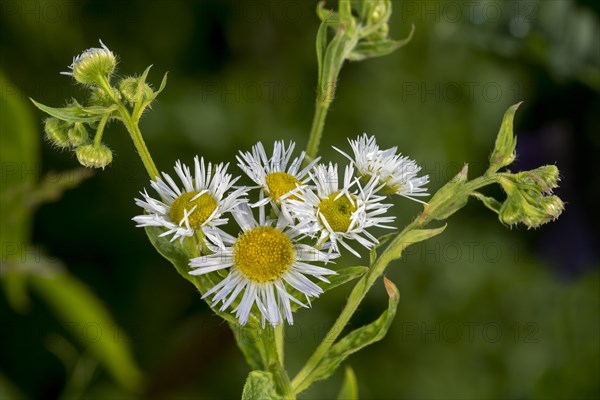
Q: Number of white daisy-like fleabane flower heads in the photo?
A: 5